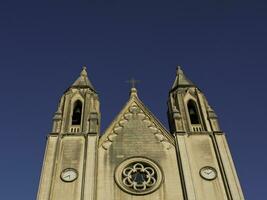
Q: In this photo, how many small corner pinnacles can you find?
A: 4